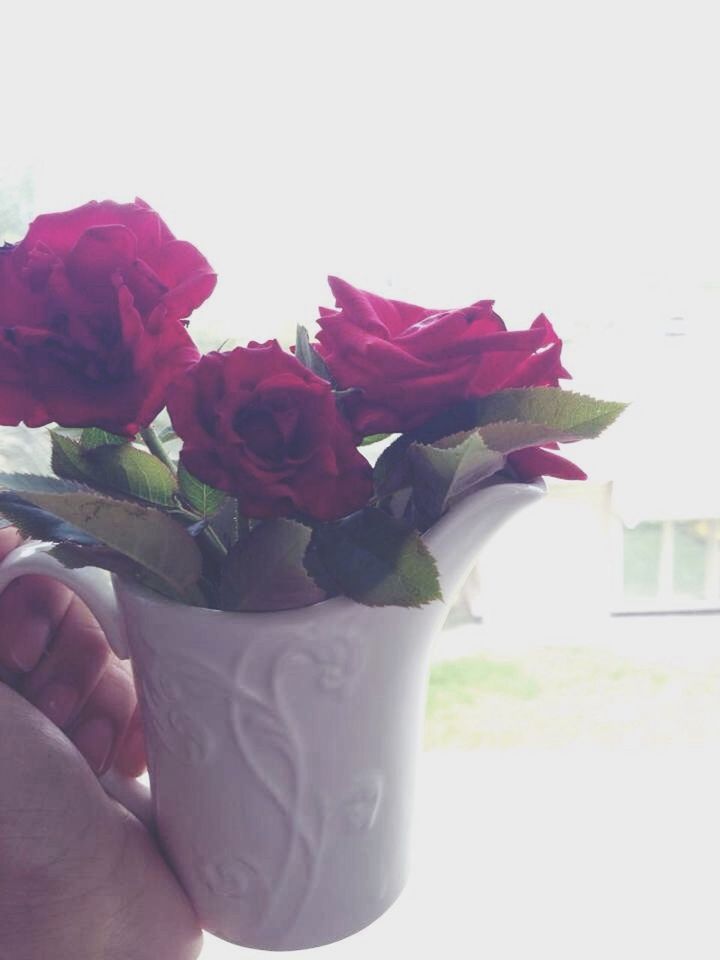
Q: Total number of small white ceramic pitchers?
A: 1